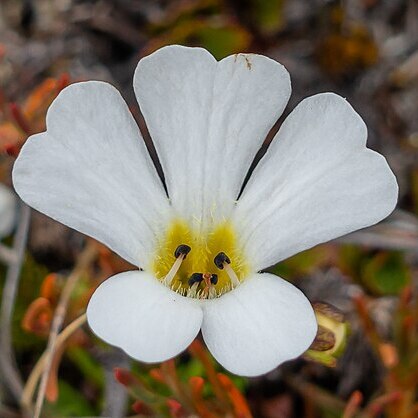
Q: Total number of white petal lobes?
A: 5